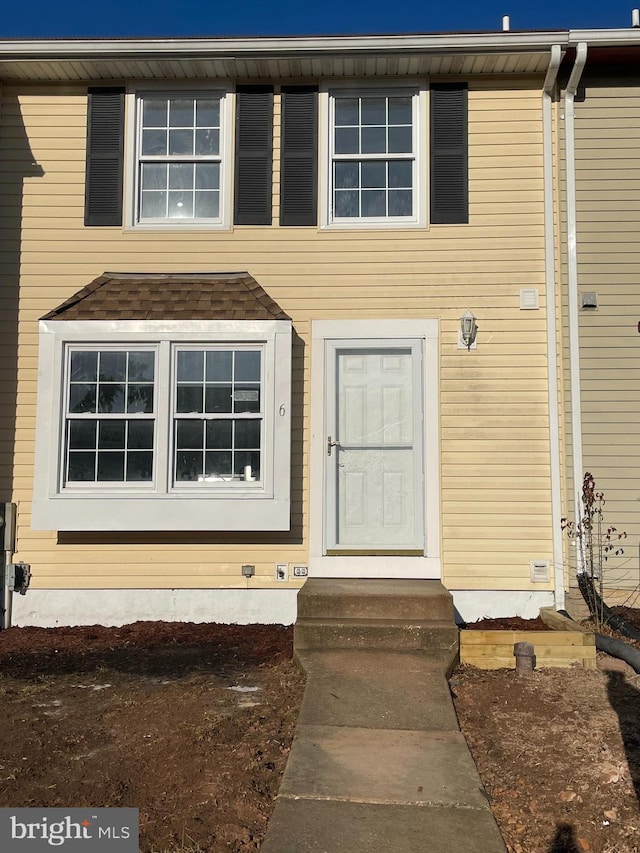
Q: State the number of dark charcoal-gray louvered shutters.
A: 4